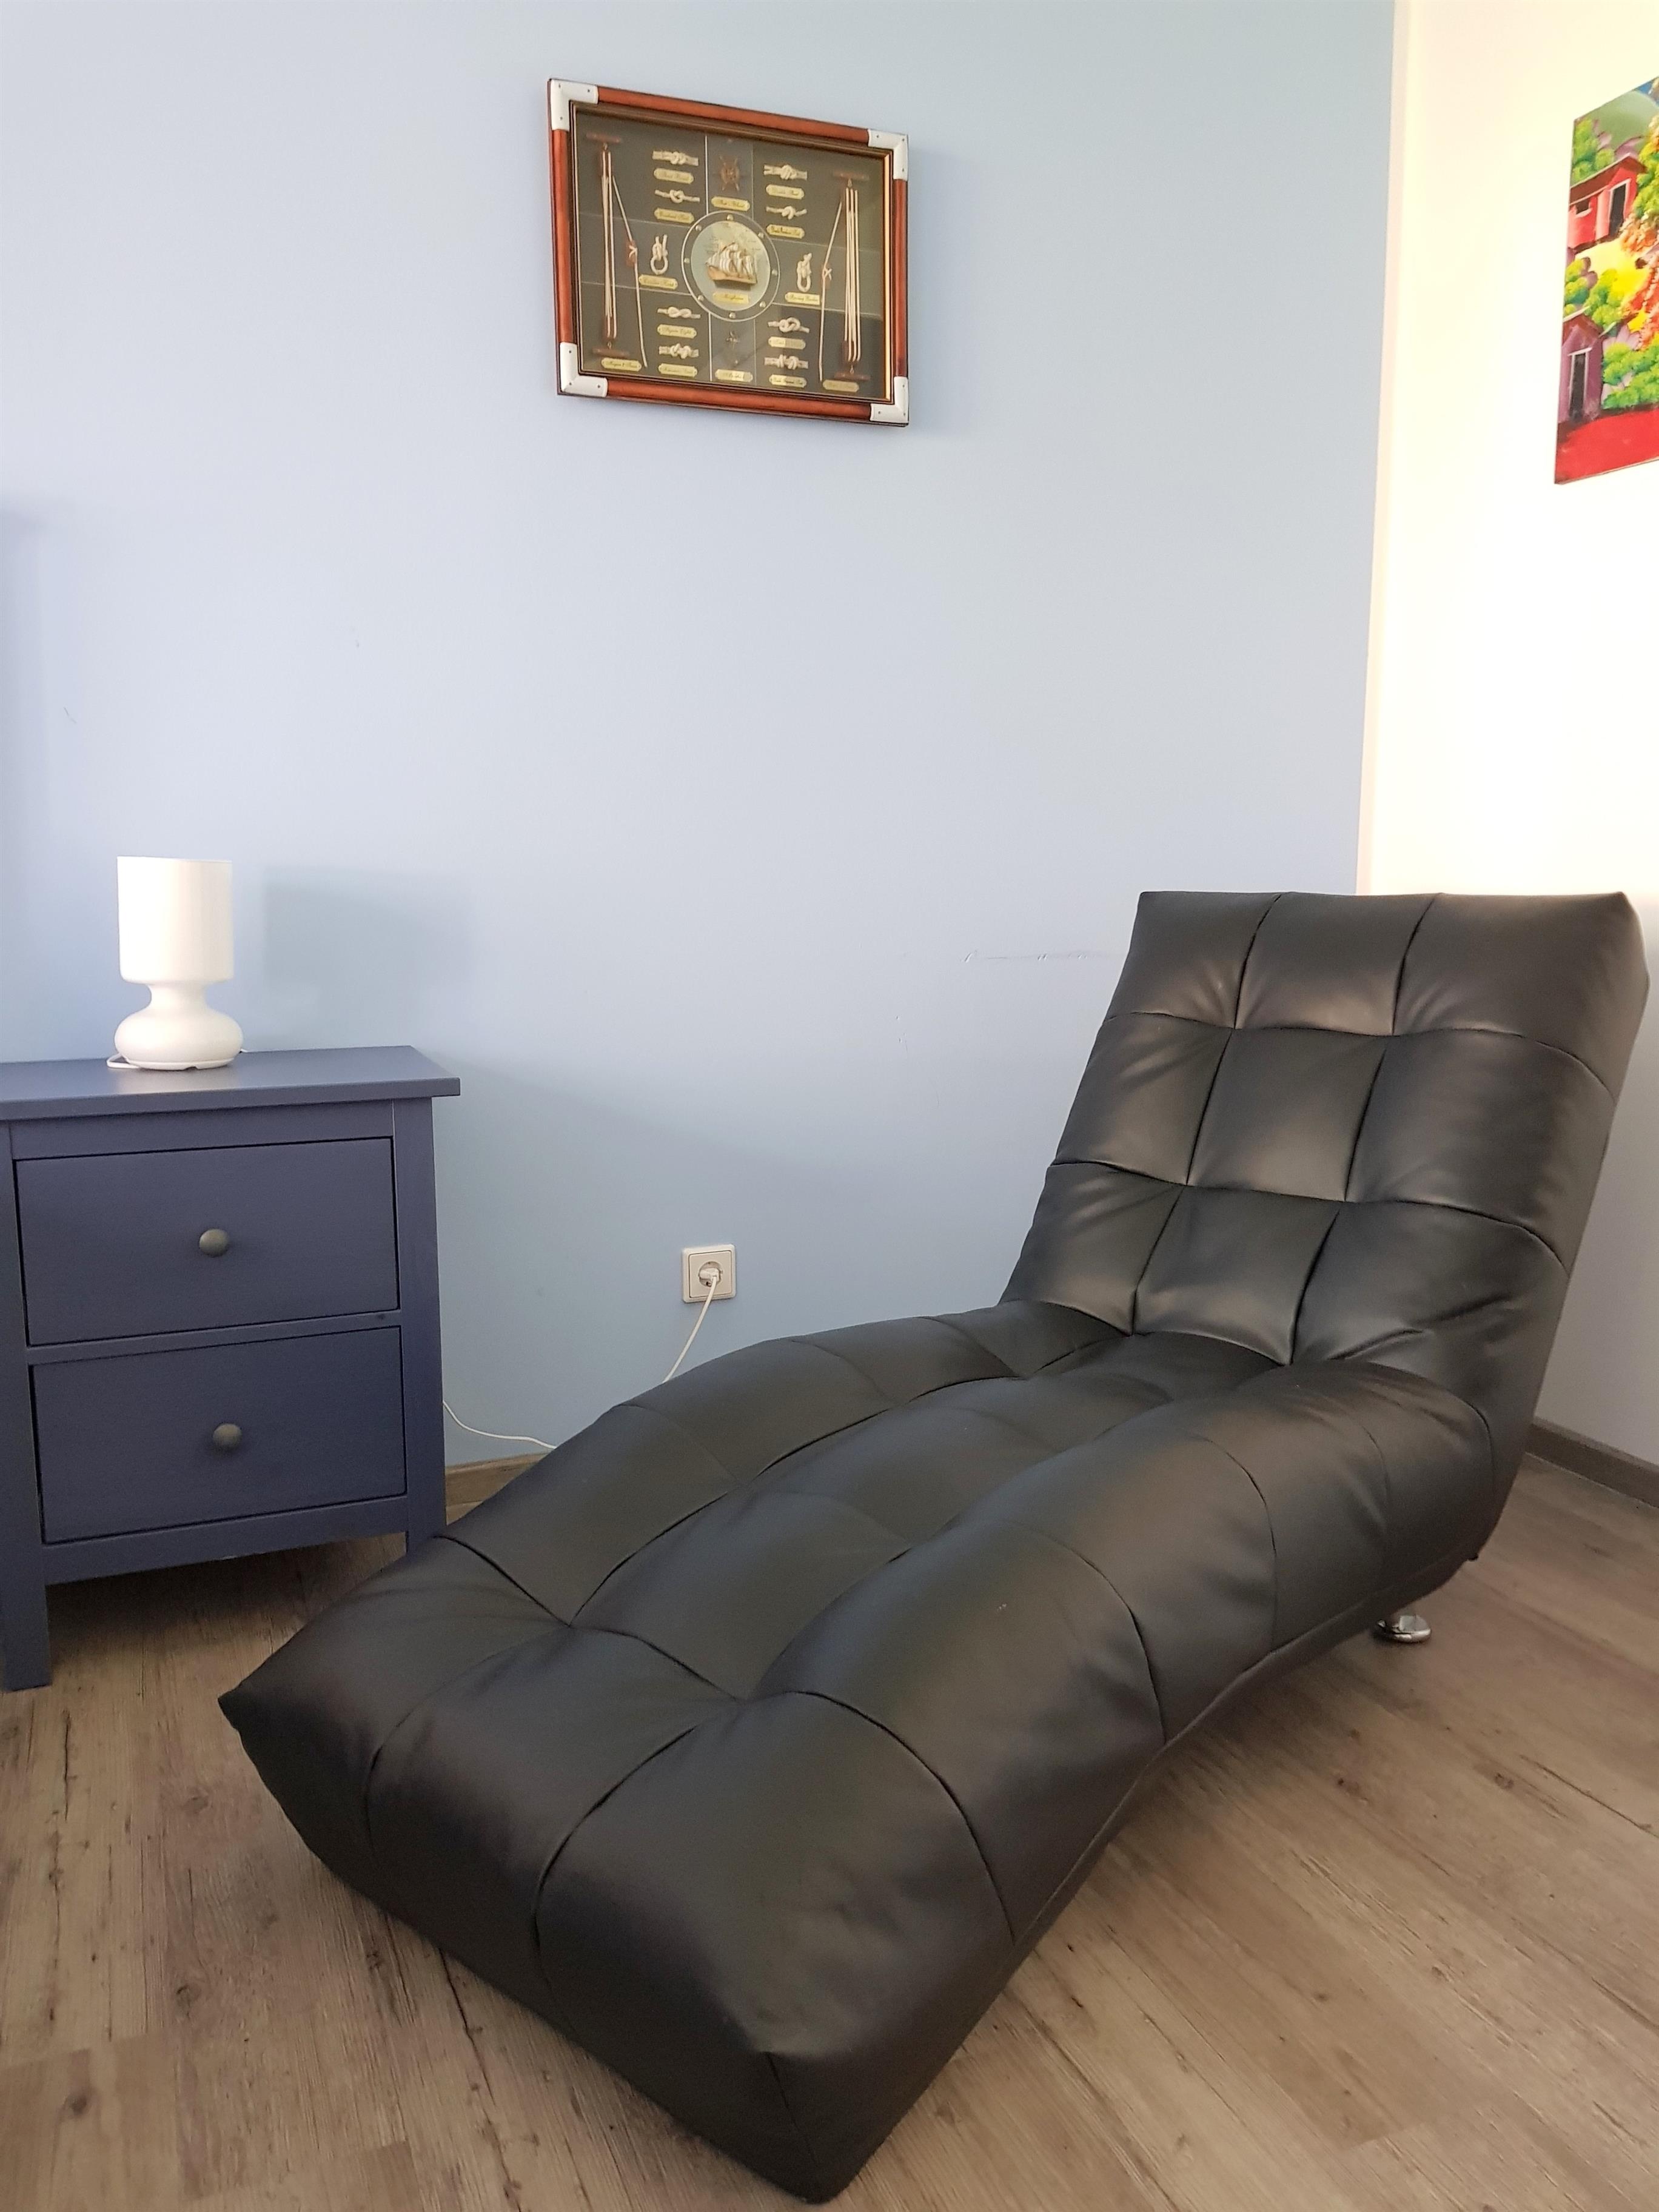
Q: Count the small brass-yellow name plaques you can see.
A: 15